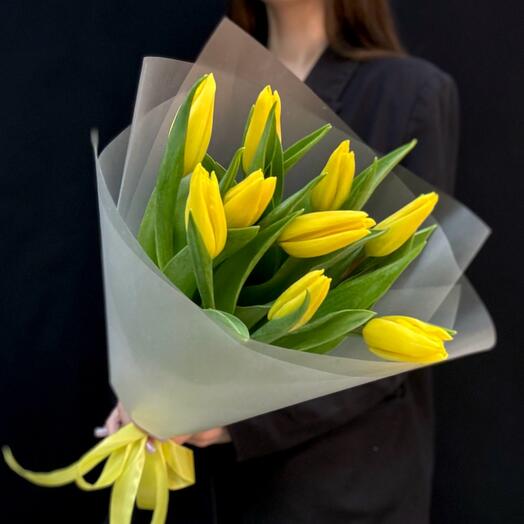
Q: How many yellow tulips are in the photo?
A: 9